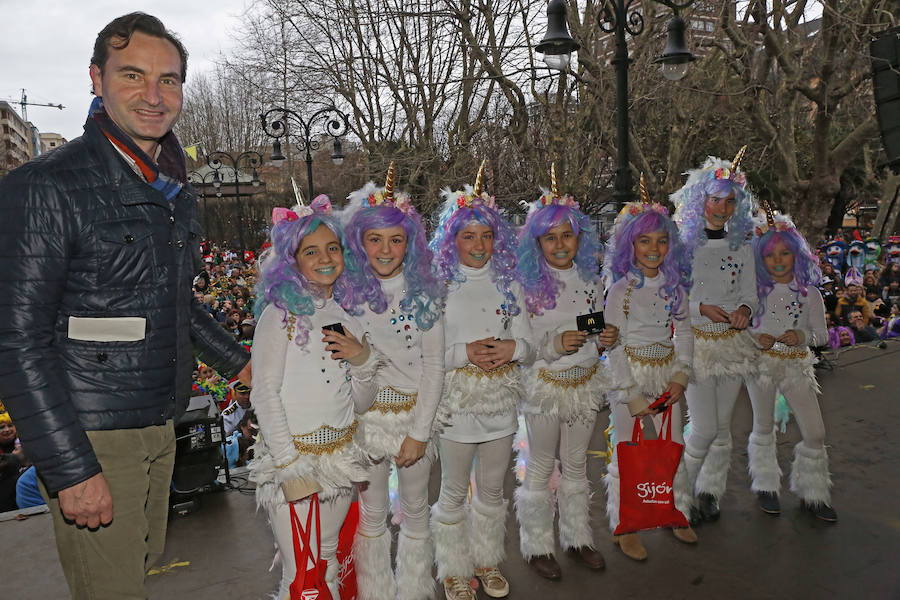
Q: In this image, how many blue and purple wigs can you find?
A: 7